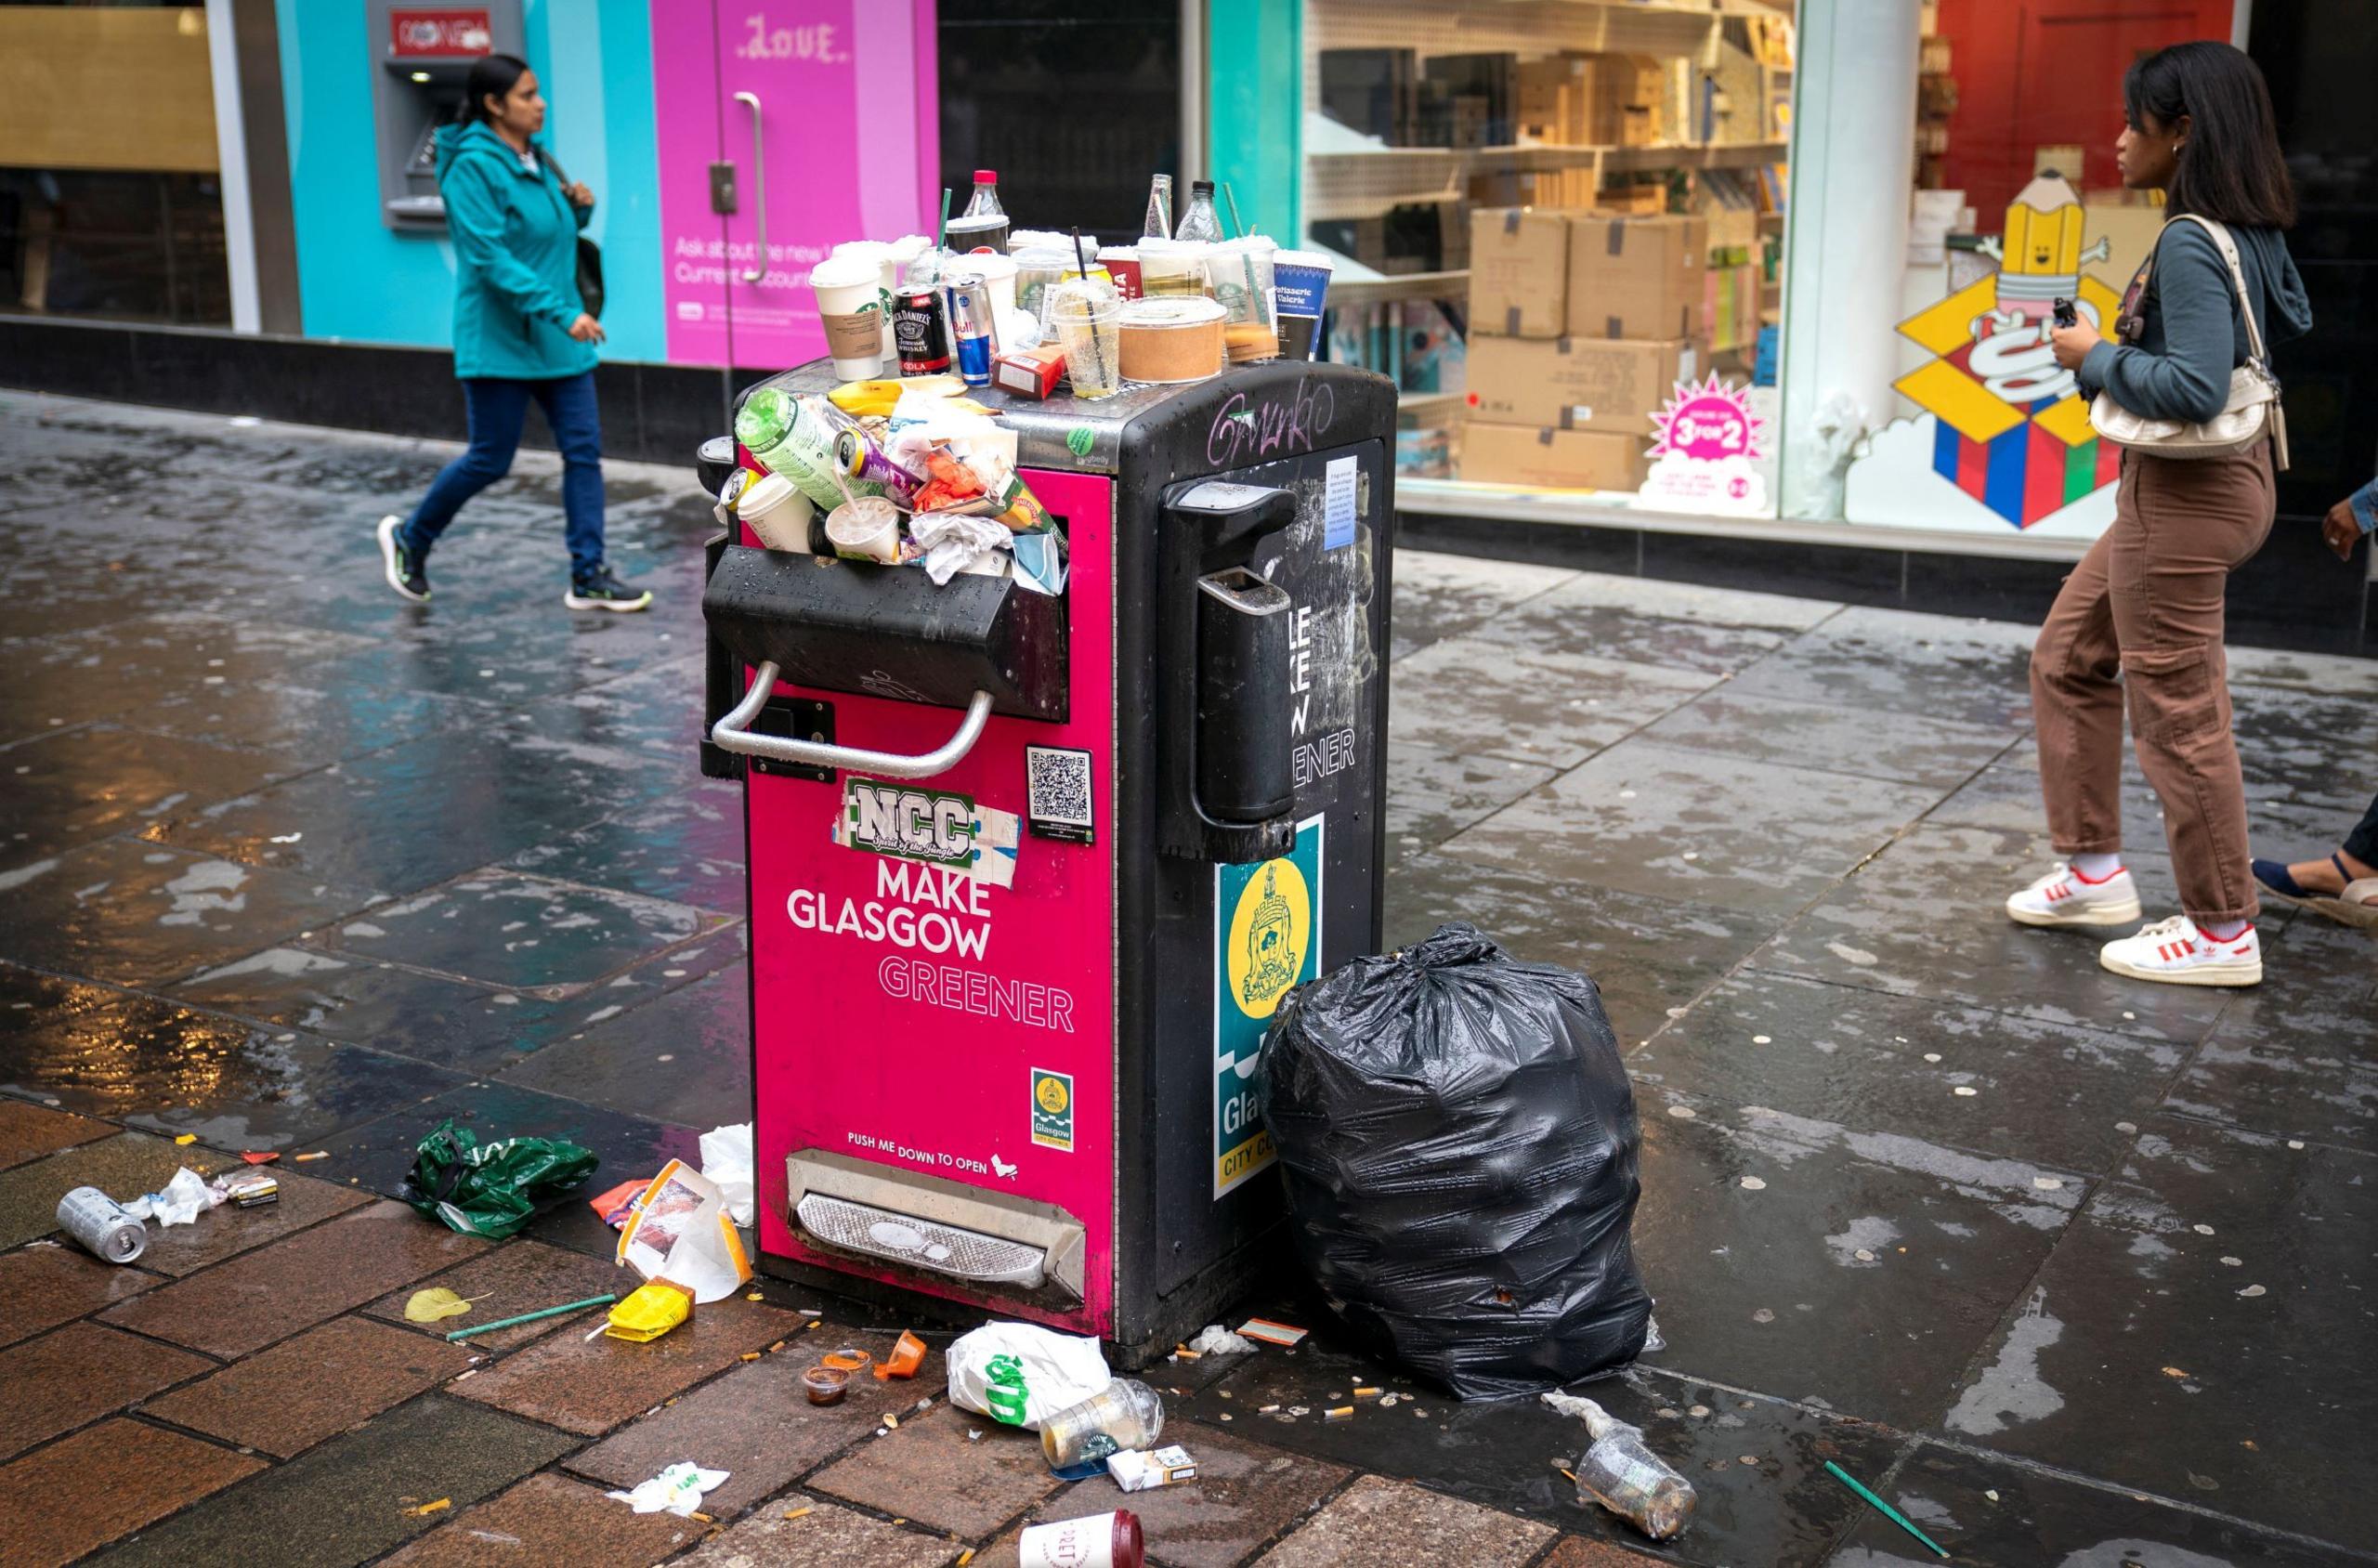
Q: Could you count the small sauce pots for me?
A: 2